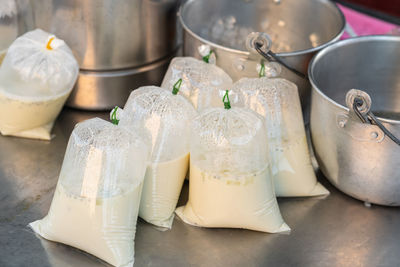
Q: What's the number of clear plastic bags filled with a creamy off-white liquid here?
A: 6